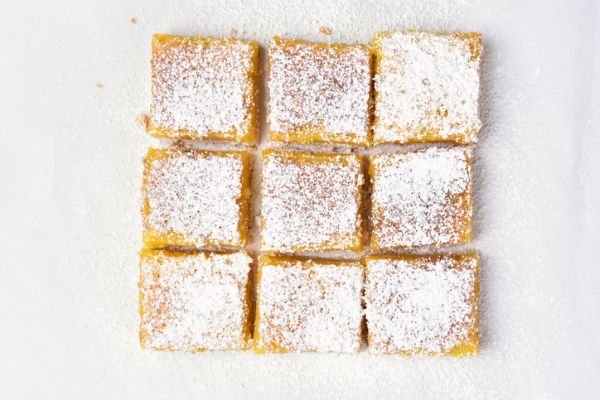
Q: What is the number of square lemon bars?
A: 9